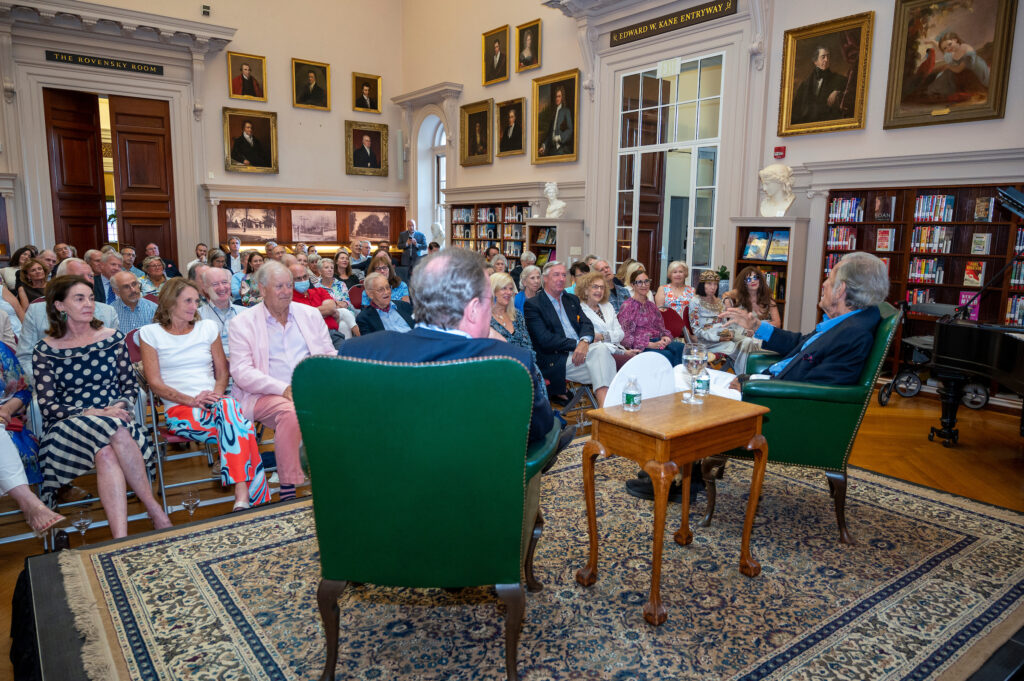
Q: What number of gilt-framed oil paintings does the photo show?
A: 12